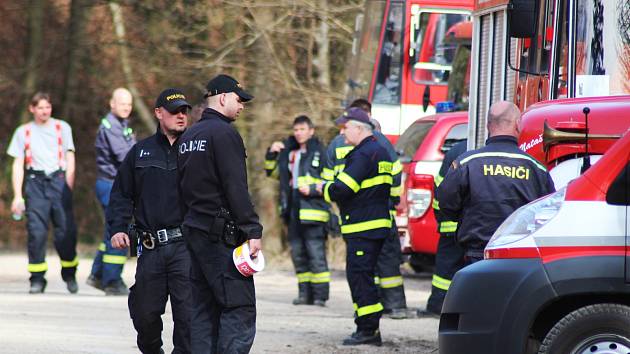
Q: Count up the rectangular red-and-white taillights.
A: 1